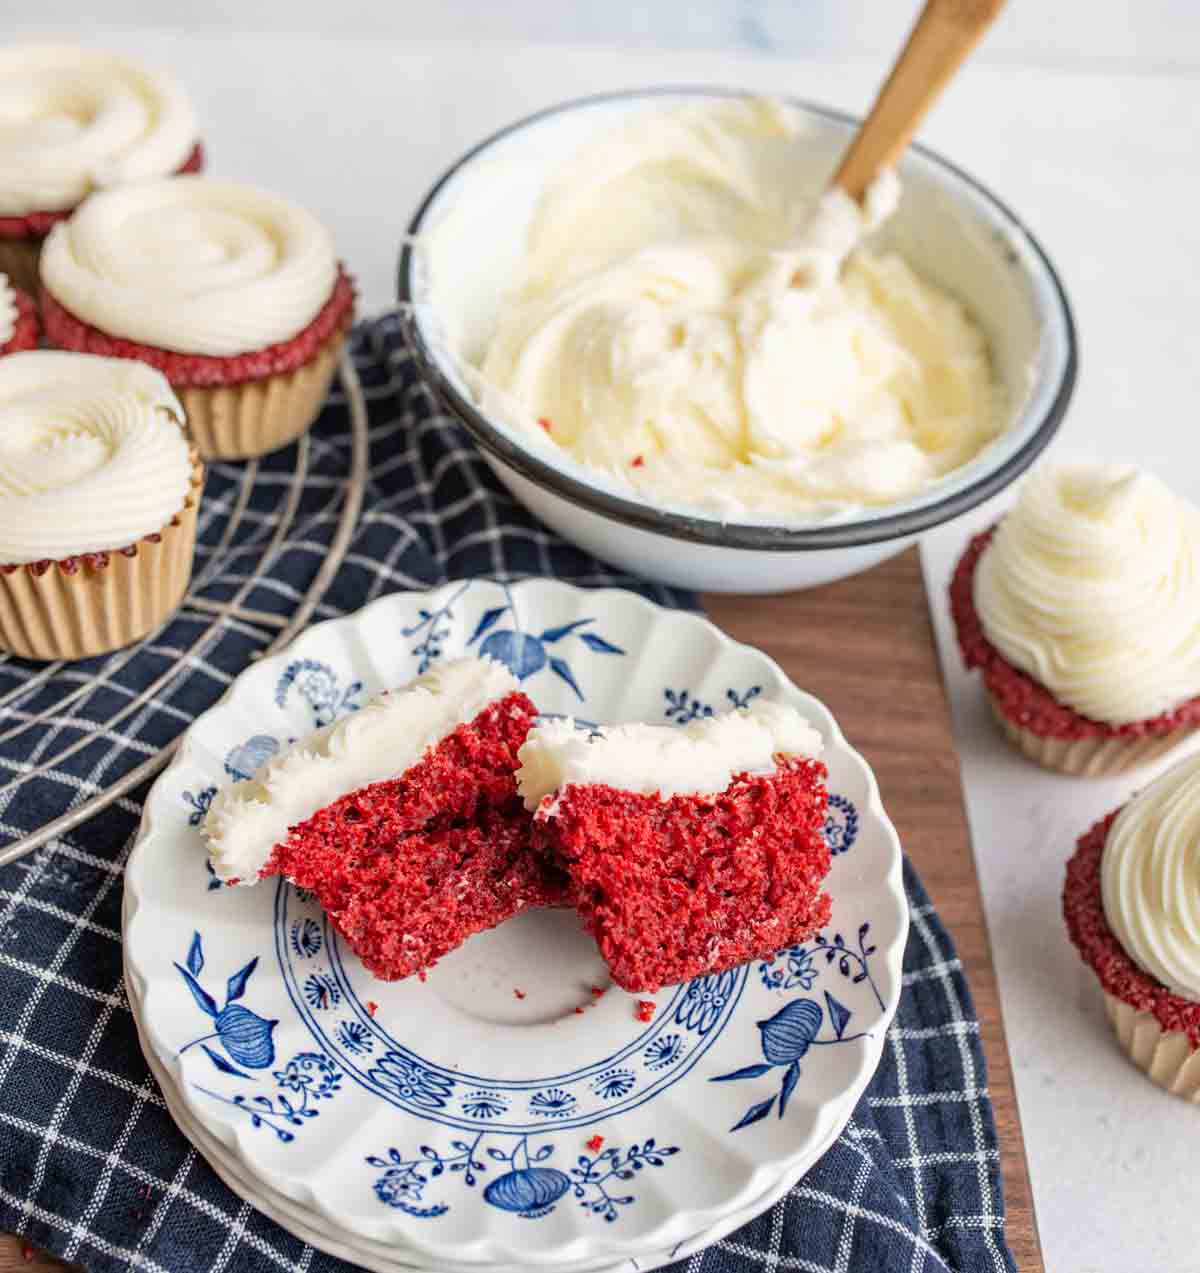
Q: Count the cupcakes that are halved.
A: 1